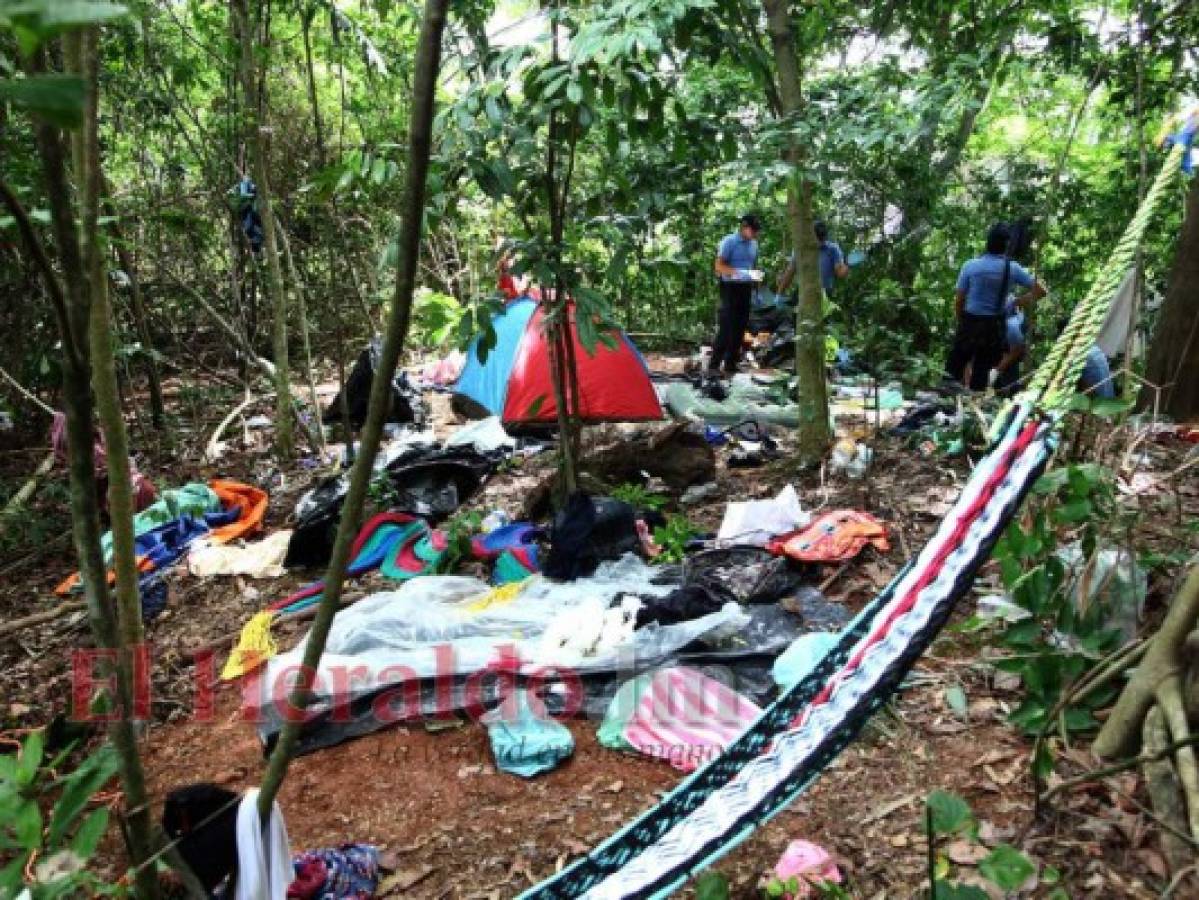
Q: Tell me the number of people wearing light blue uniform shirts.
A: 5